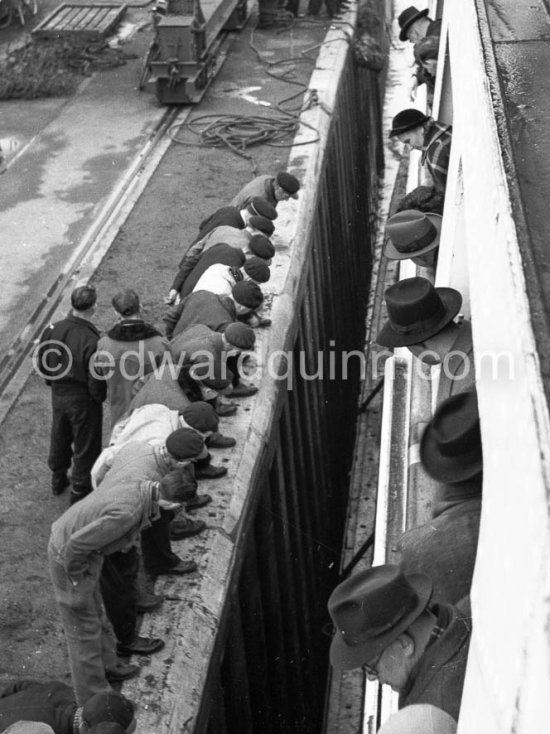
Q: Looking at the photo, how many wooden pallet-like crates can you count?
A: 1